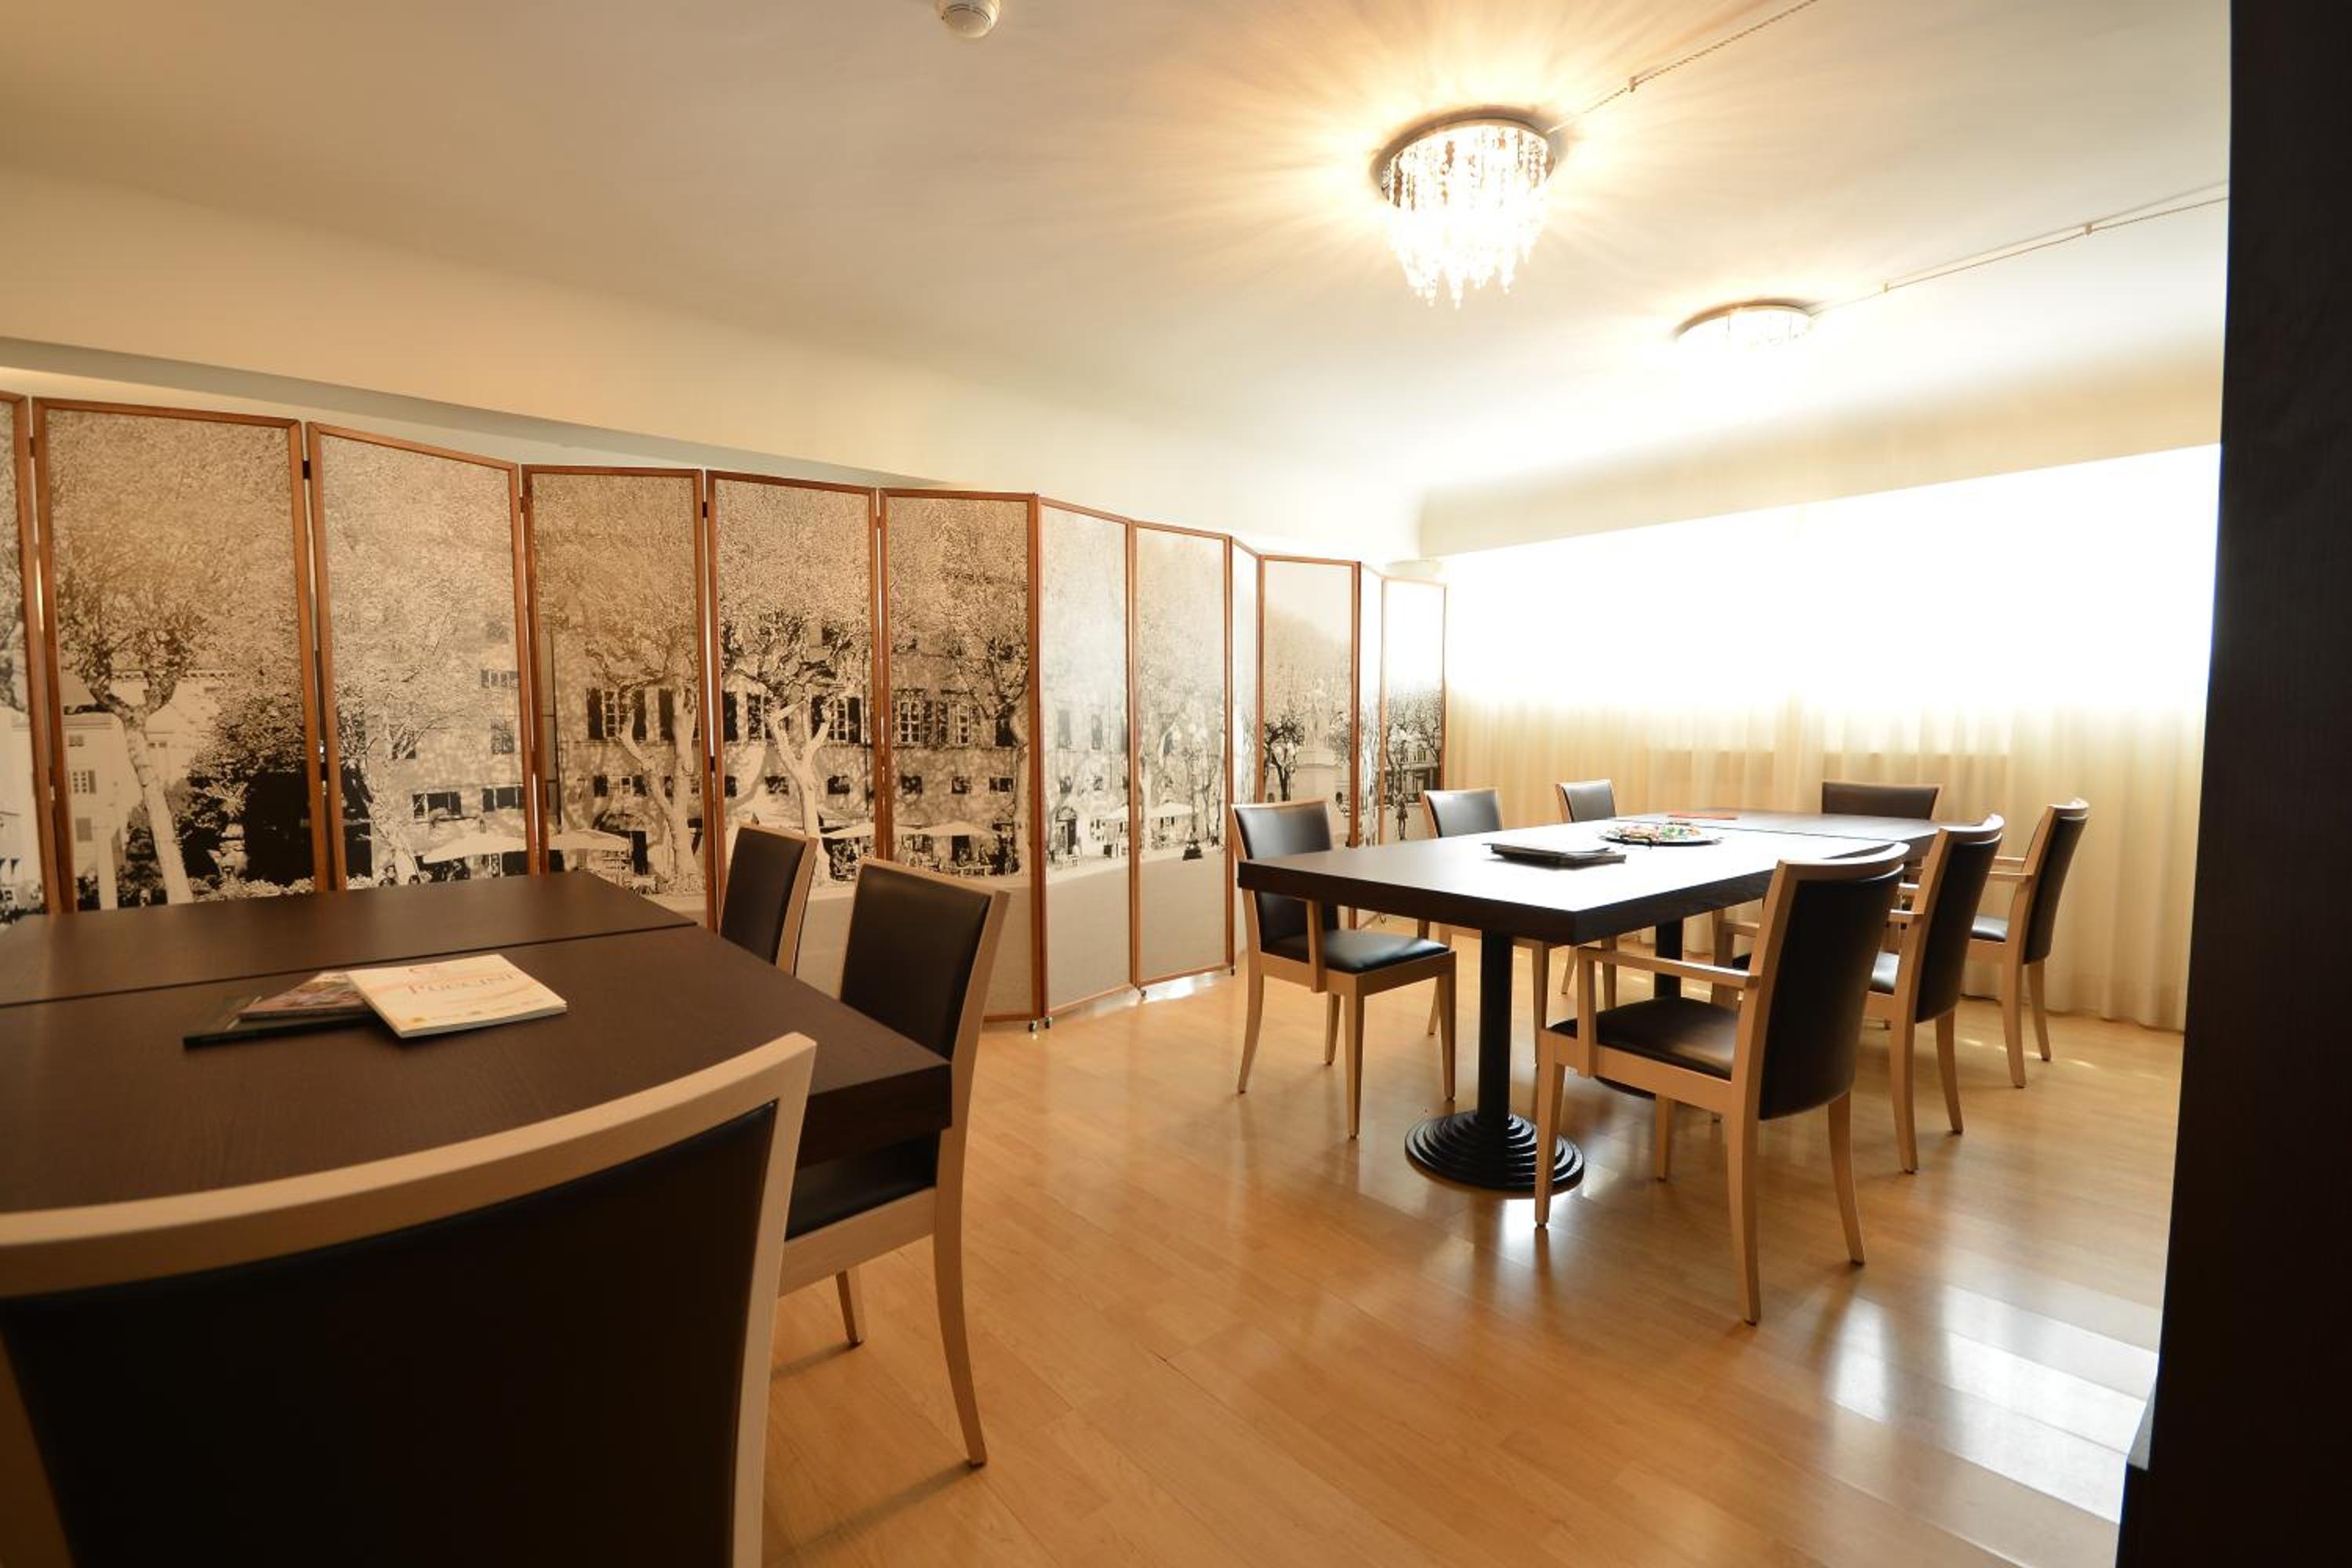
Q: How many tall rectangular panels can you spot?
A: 12